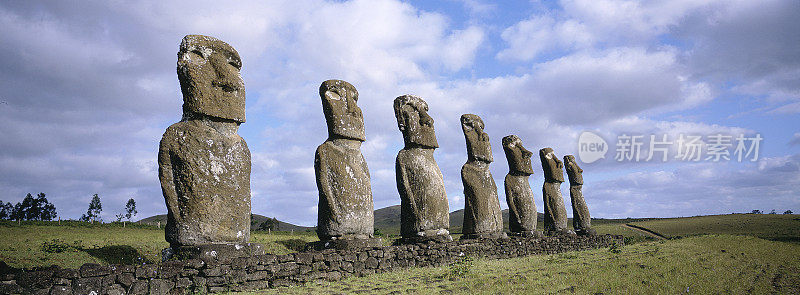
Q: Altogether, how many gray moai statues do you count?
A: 7